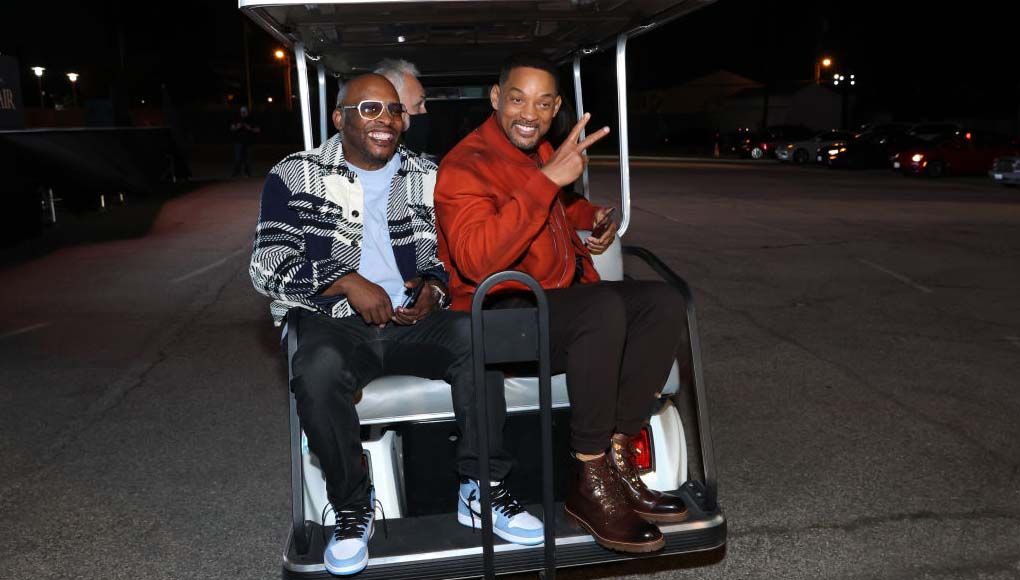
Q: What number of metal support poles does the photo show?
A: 4